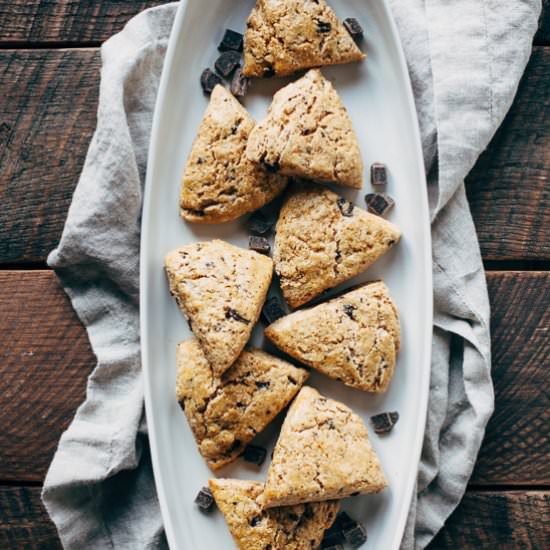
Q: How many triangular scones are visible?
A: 9